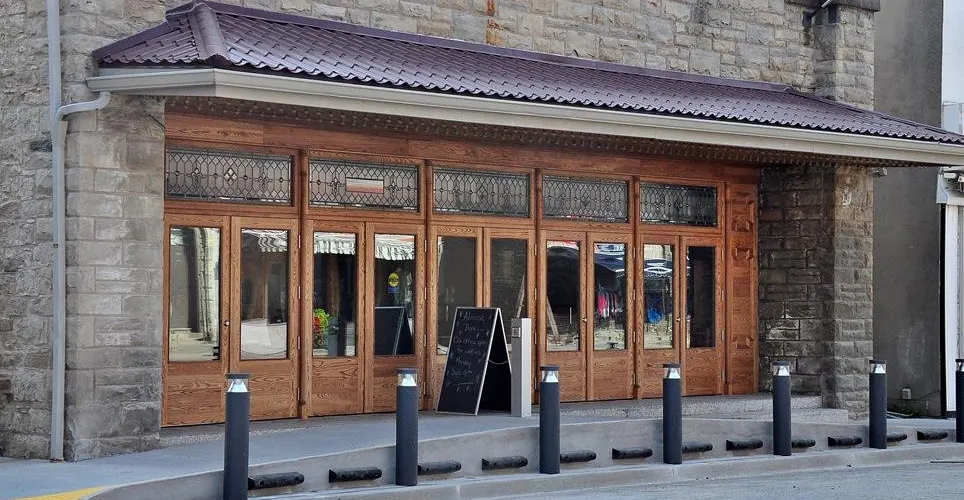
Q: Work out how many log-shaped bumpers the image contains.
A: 12